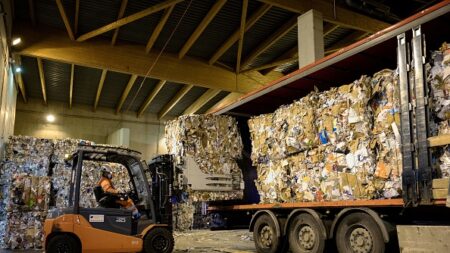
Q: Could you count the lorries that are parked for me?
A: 1